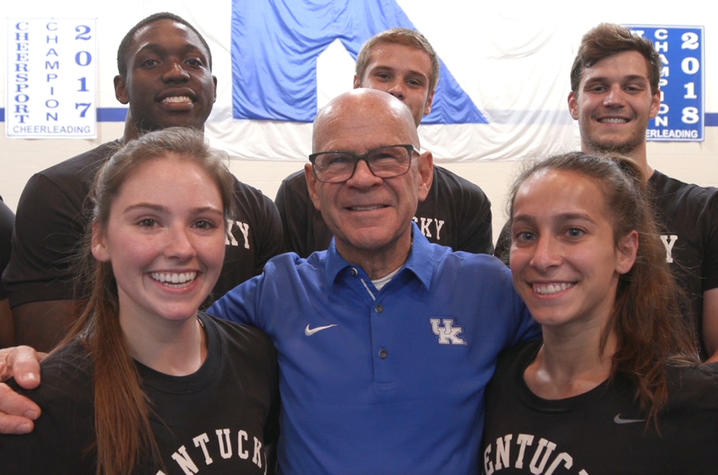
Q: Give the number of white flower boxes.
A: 0